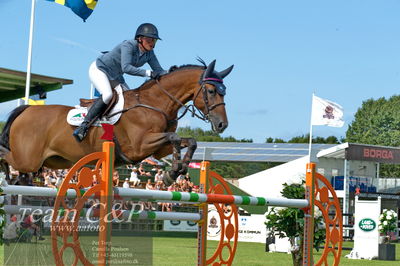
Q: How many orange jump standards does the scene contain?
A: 3